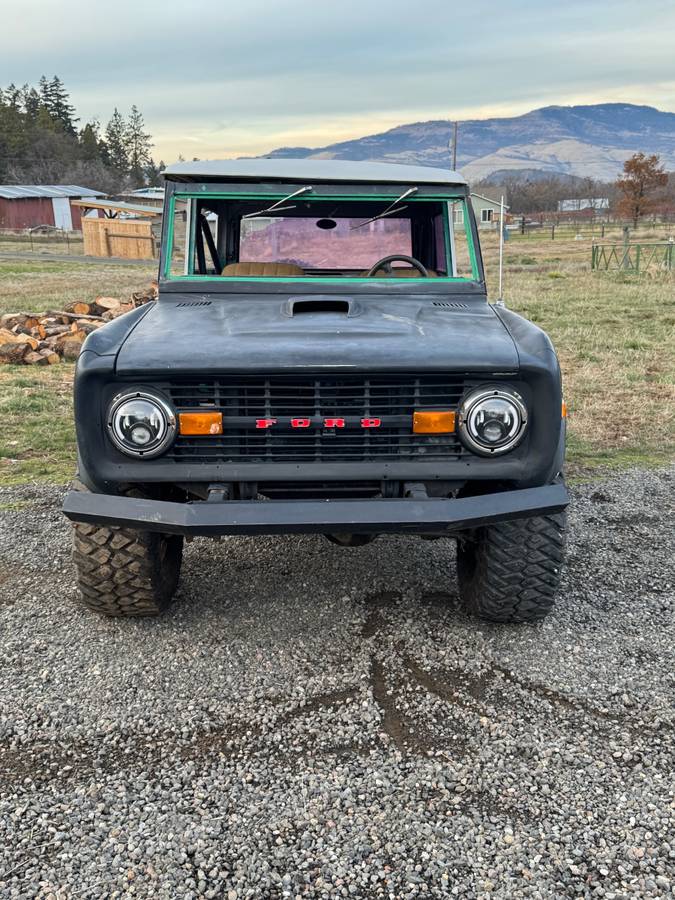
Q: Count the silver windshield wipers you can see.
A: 2